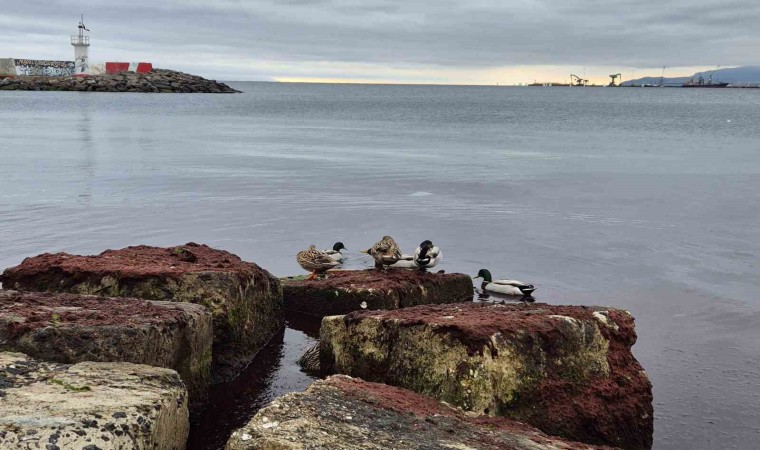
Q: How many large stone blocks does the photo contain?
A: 6